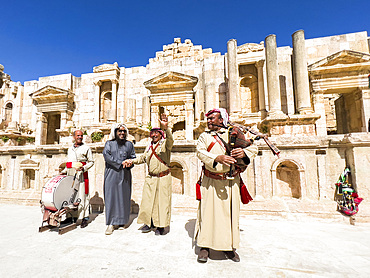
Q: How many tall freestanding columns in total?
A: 3